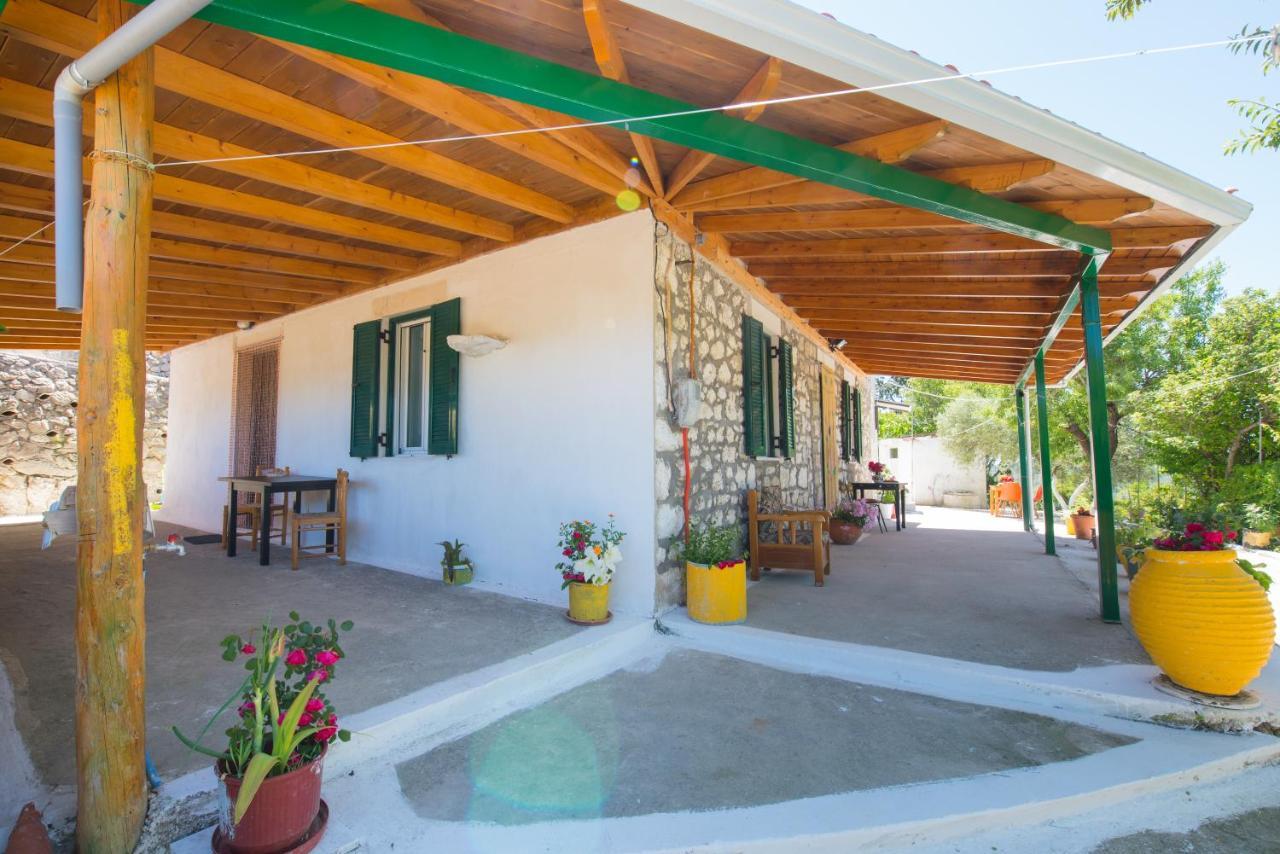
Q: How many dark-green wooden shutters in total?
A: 6